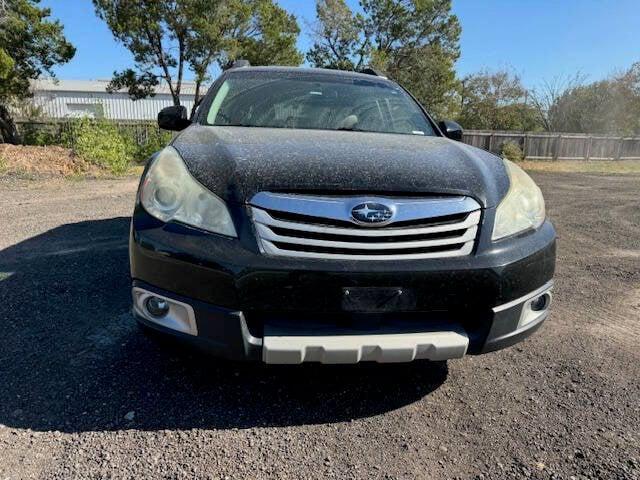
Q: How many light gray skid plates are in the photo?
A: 1